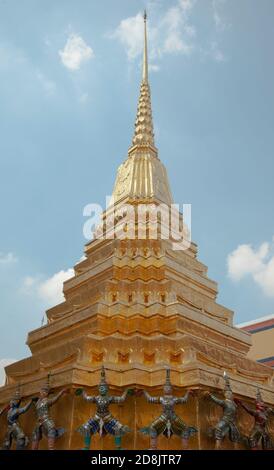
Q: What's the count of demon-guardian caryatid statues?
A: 6